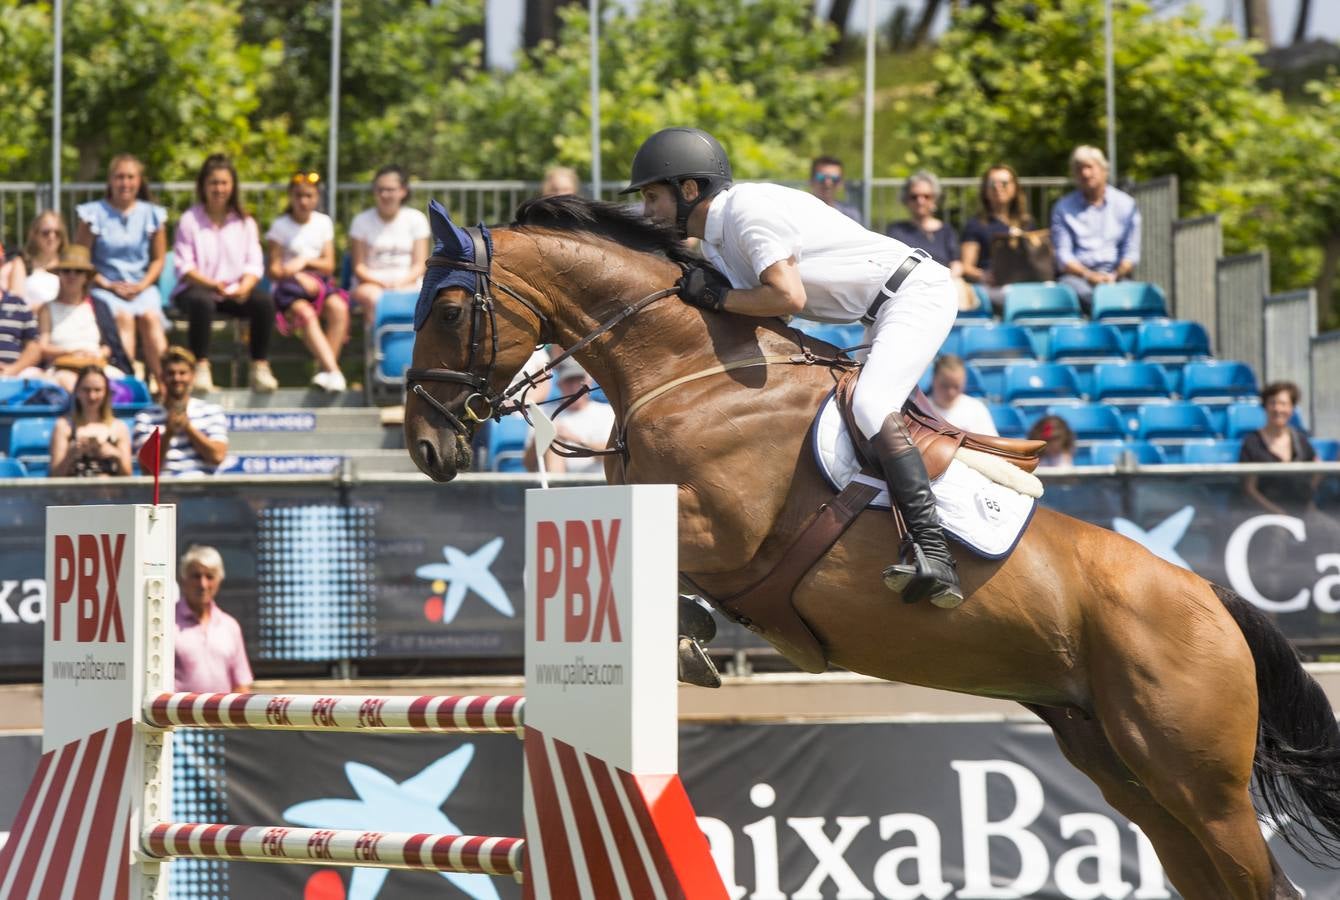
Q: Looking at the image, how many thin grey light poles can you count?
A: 5